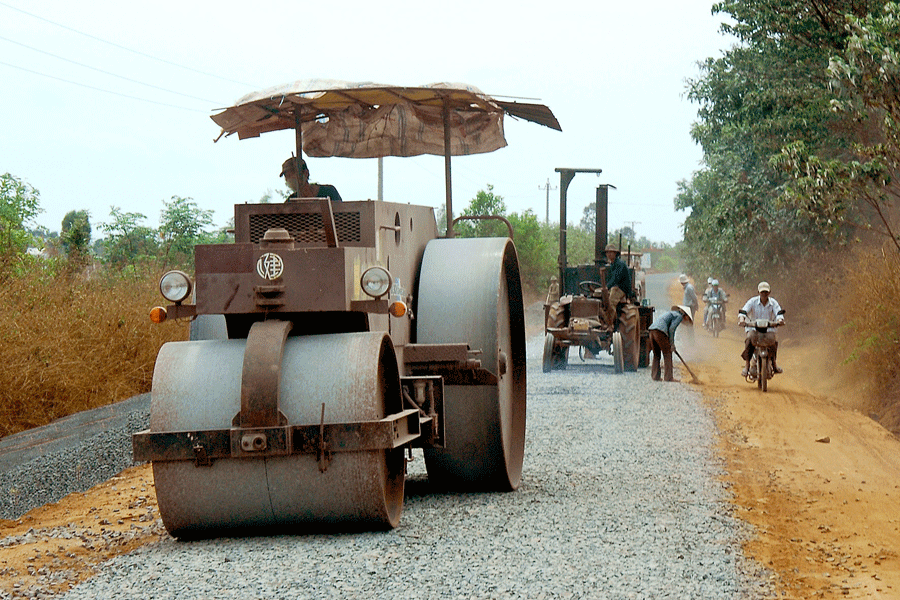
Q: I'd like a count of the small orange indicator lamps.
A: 2